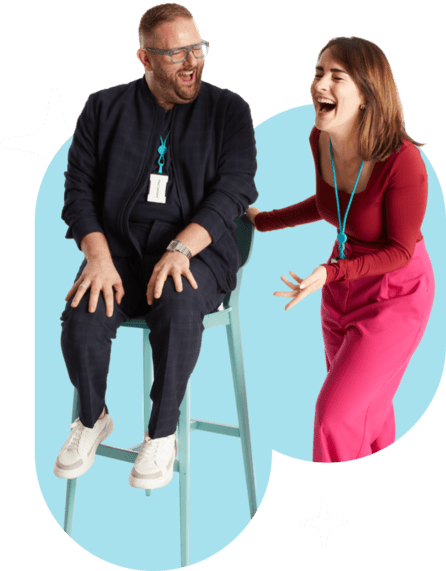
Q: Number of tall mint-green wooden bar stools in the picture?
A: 1